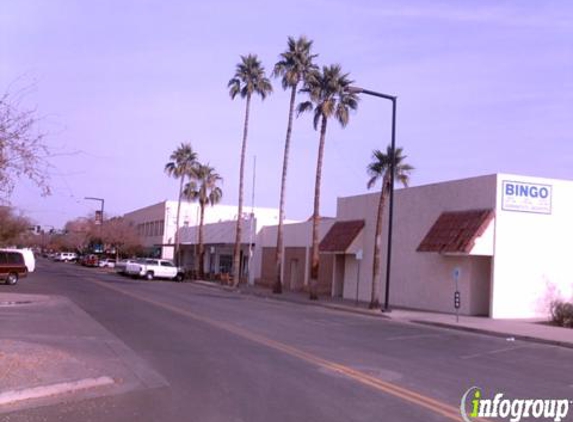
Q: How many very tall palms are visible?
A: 3